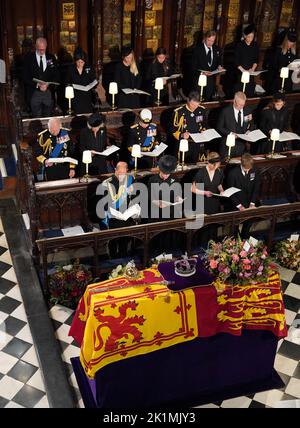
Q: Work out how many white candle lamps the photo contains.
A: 11